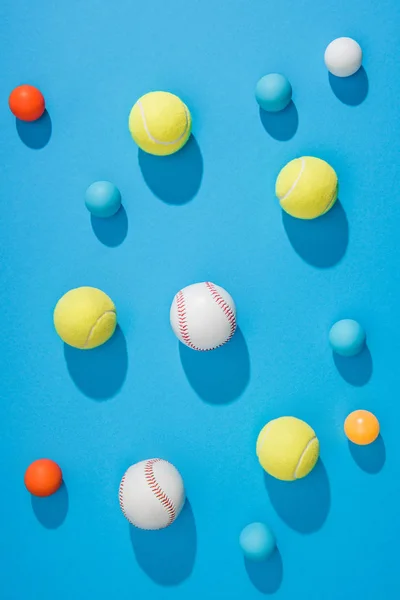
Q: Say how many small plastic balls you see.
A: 8